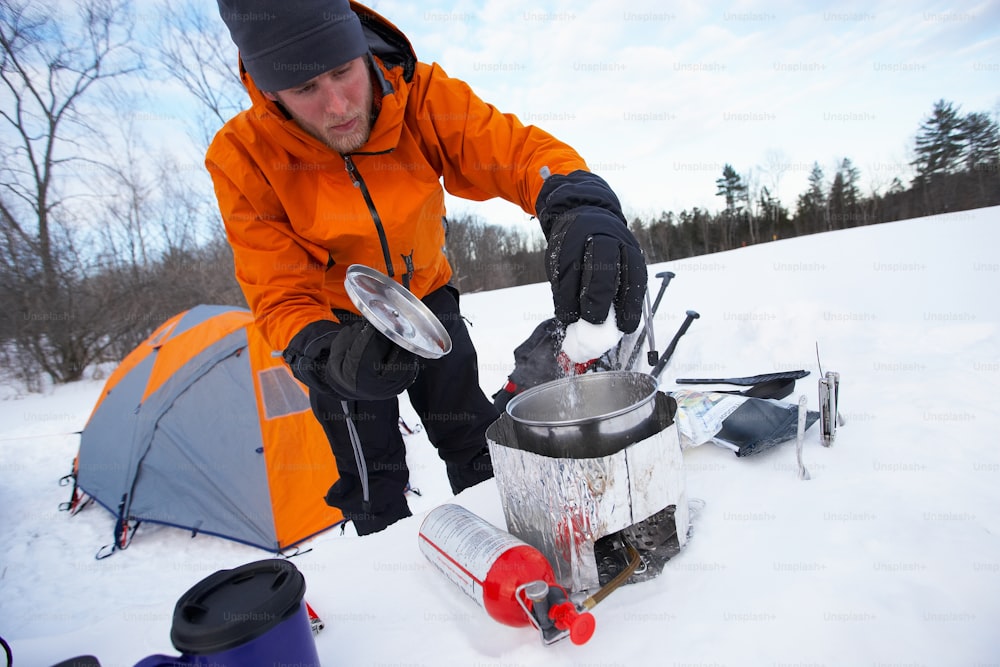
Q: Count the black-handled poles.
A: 2